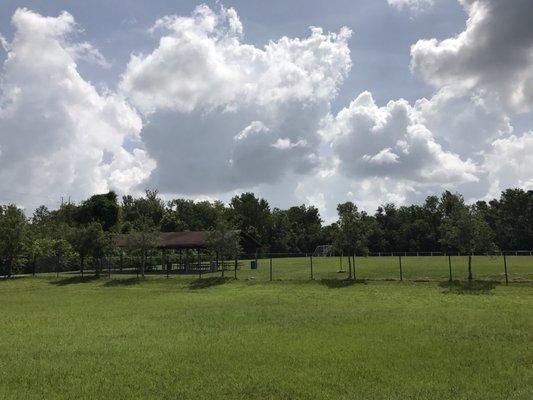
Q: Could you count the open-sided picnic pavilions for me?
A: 1